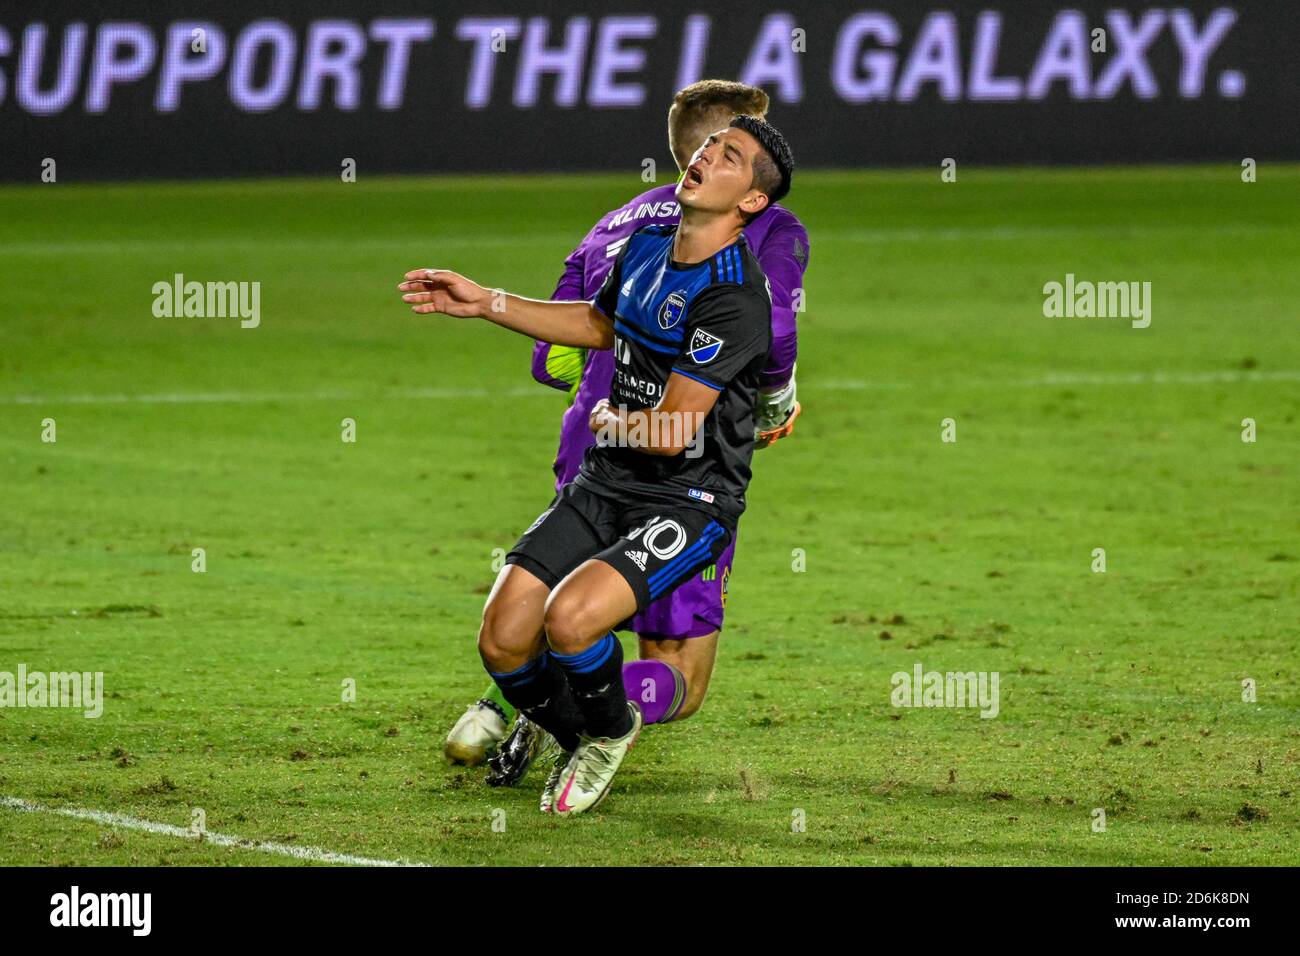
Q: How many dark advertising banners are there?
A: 1